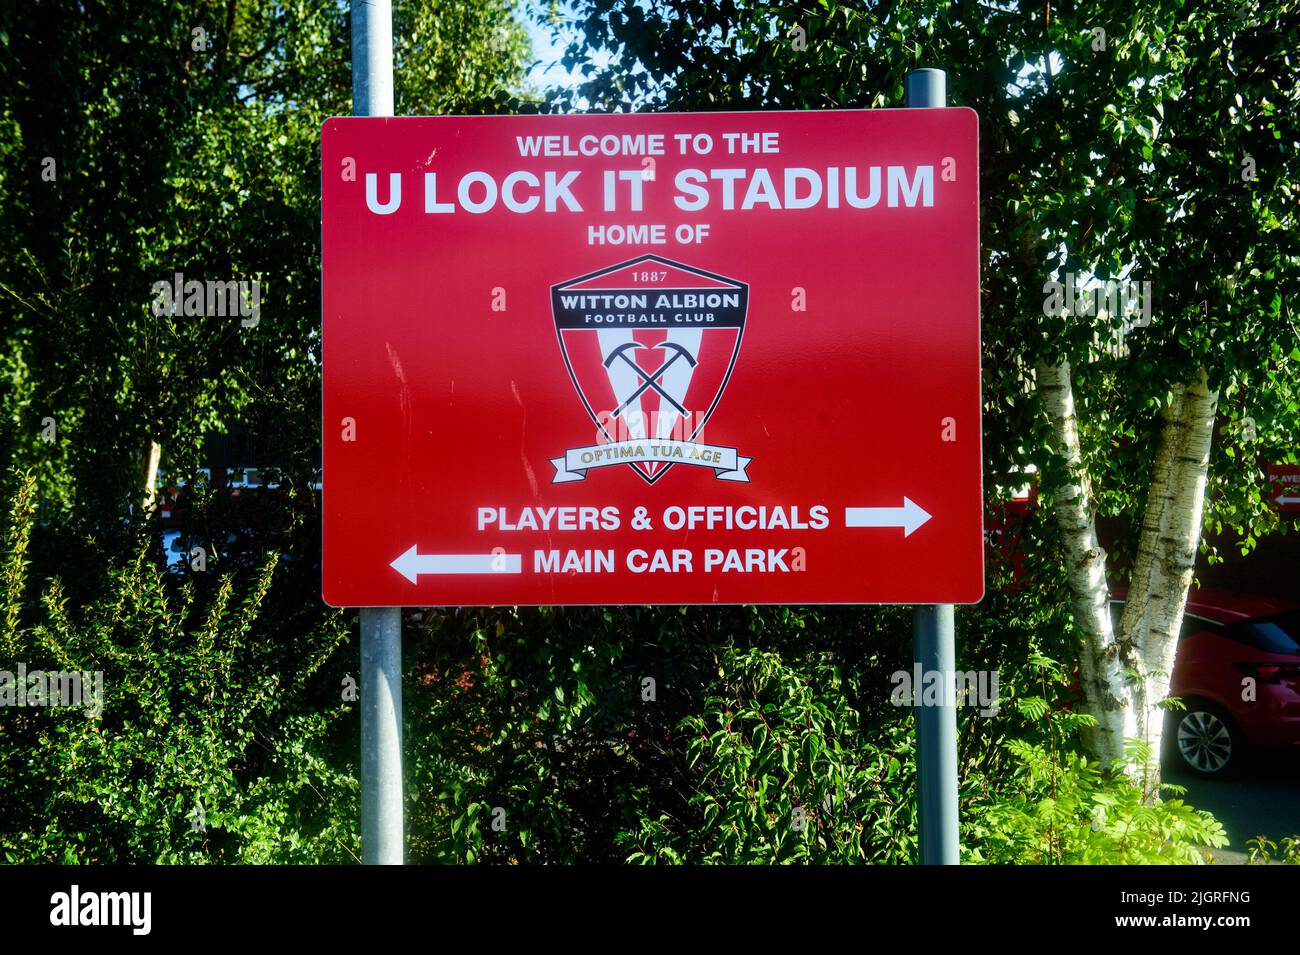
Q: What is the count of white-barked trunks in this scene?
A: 2